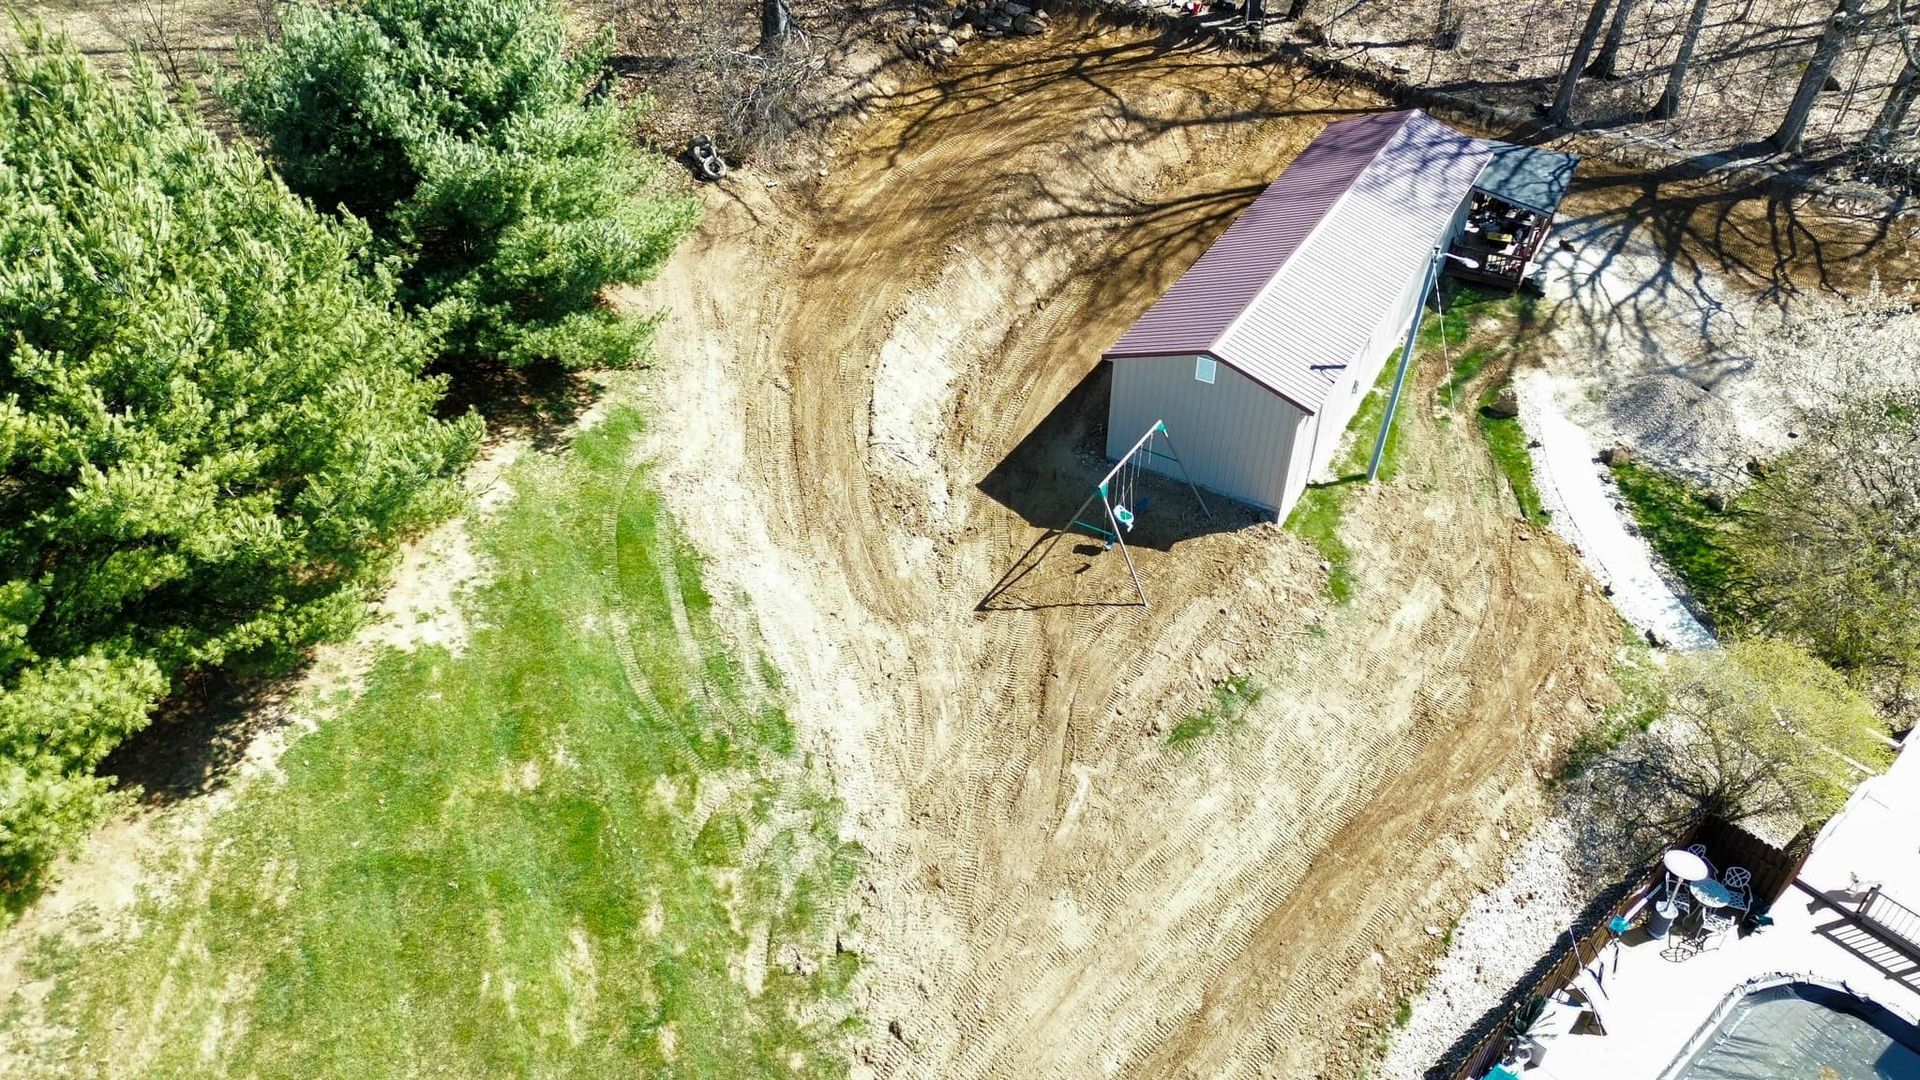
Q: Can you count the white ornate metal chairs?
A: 4